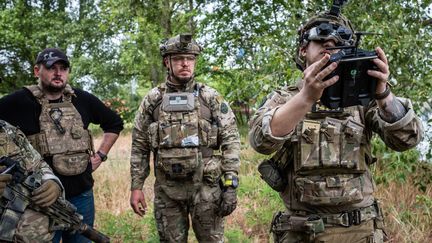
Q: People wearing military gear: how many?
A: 4